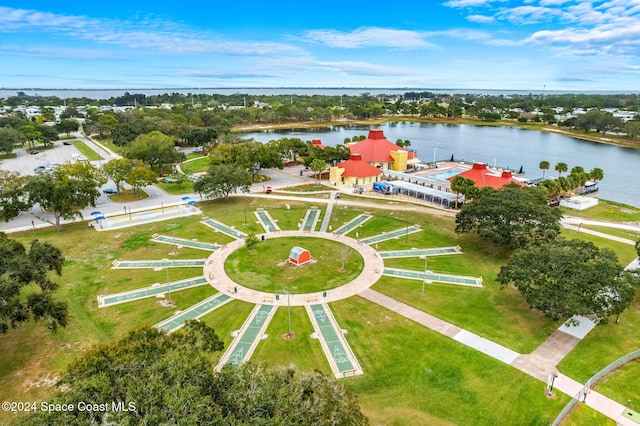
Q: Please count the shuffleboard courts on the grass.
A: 13